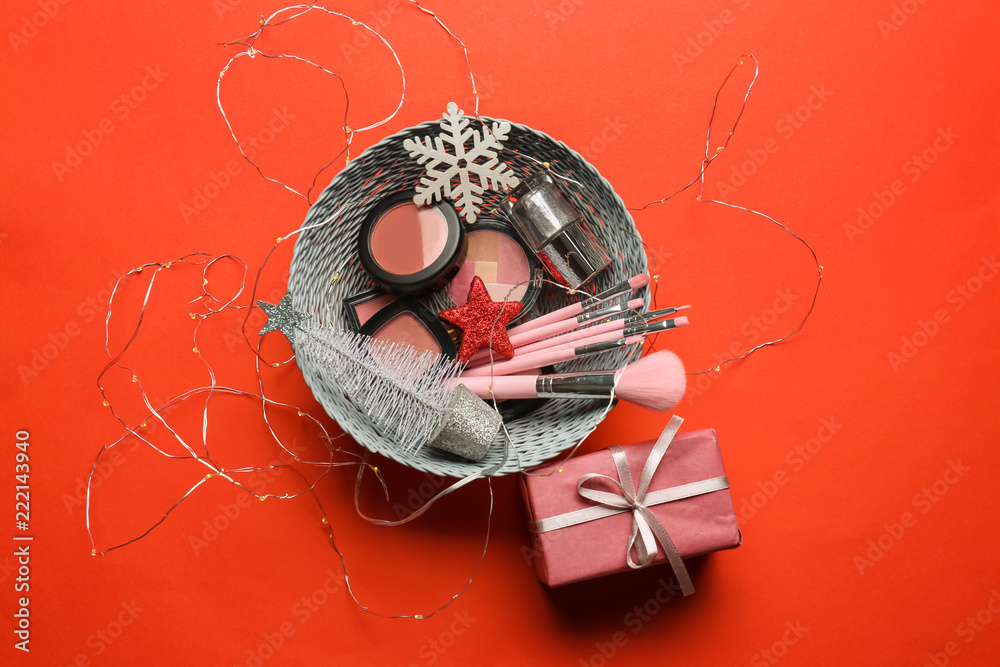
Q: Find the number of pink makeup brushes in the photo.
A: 6